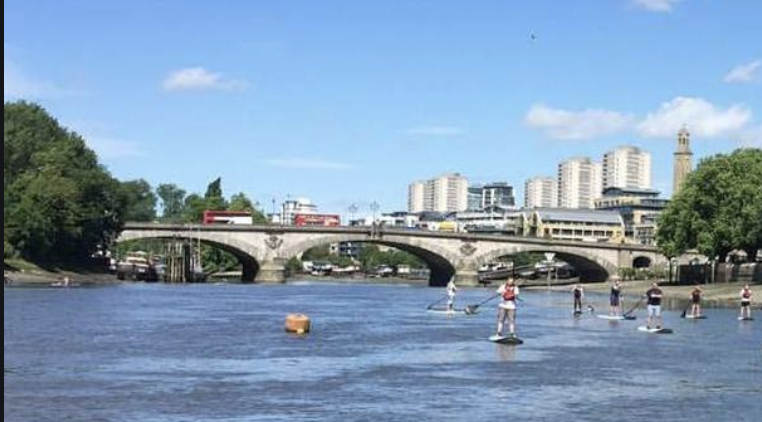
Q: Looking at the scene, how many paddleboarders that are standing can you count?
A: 7